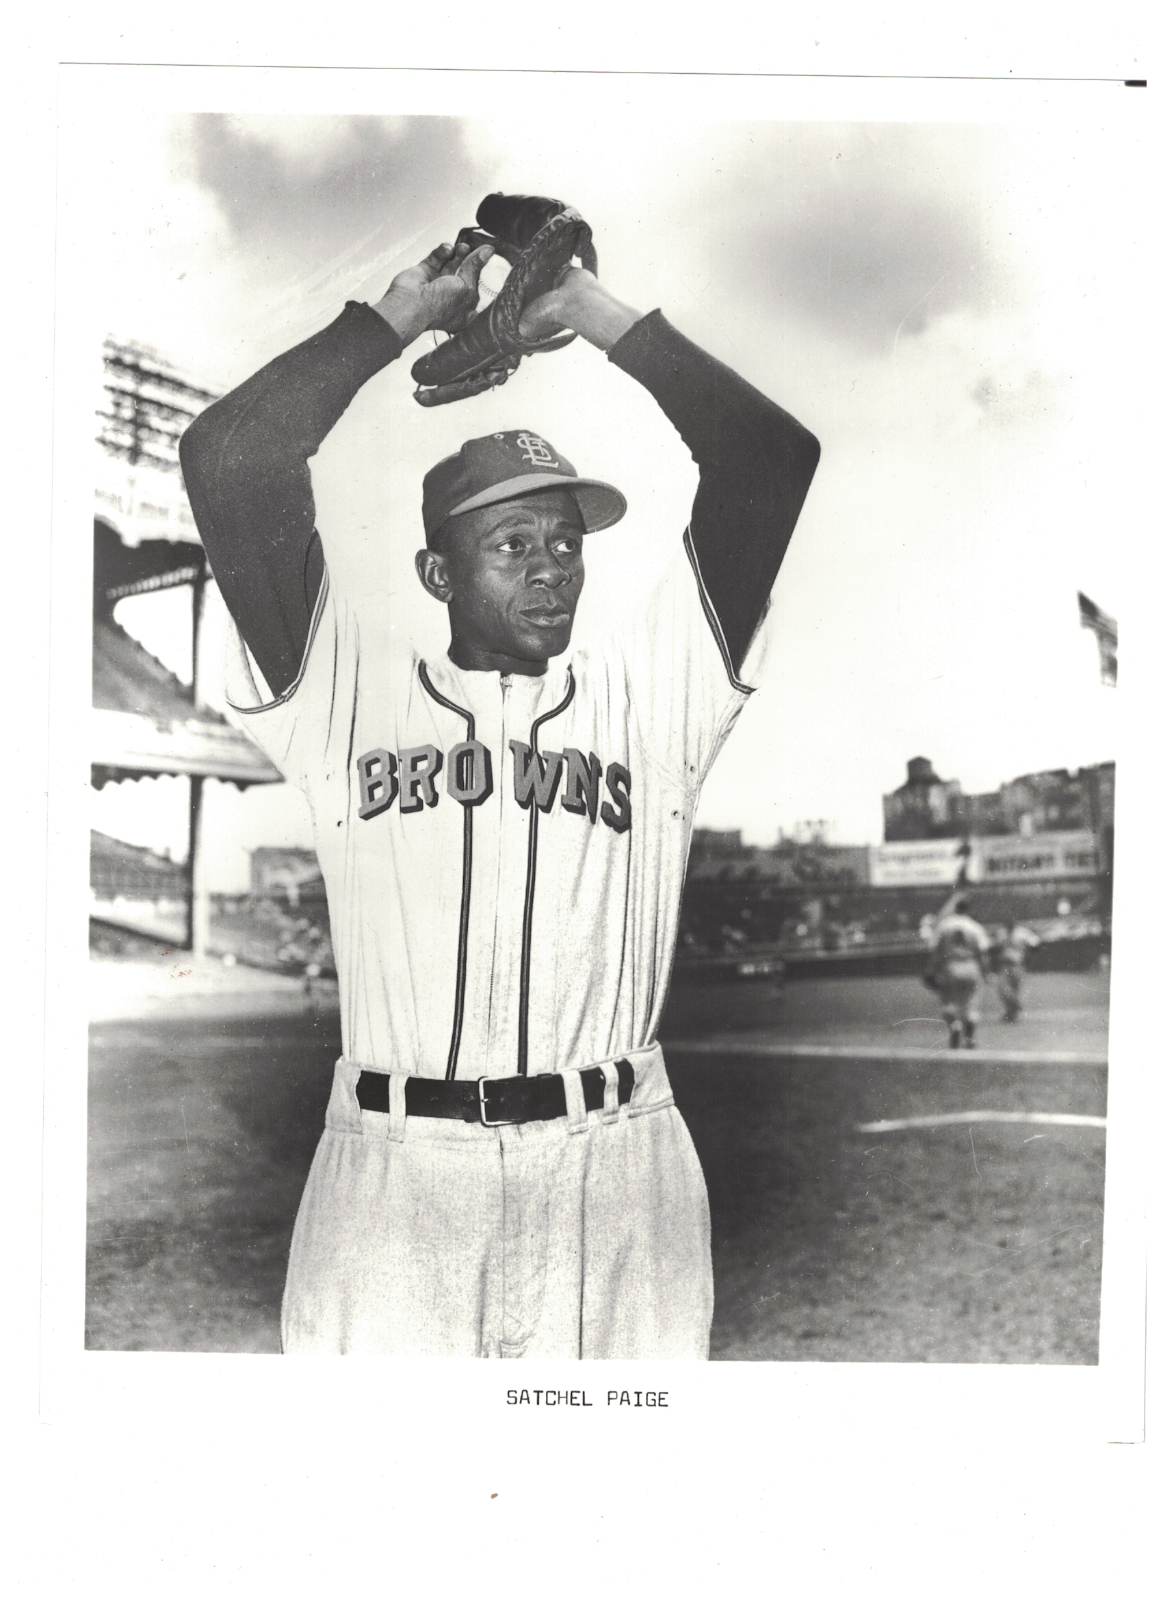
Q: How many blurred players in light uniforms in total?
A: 2